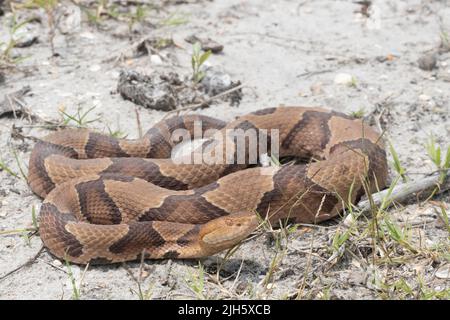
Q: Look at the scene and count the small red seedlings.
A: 0